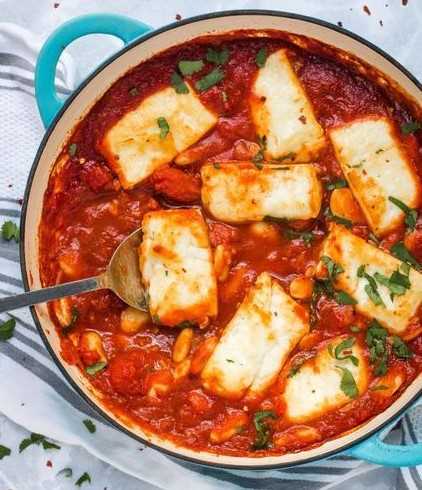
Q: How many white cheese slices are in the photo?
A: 8